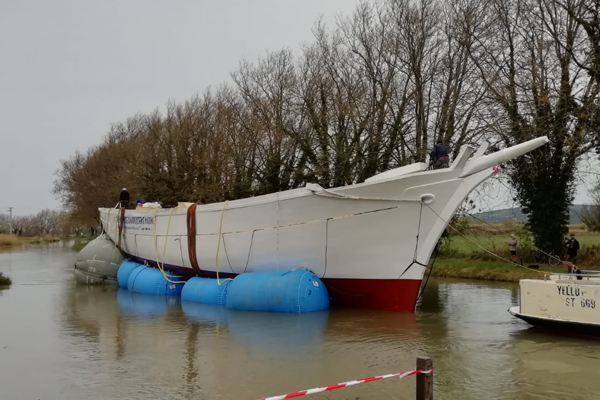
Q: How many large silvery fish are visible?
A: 0